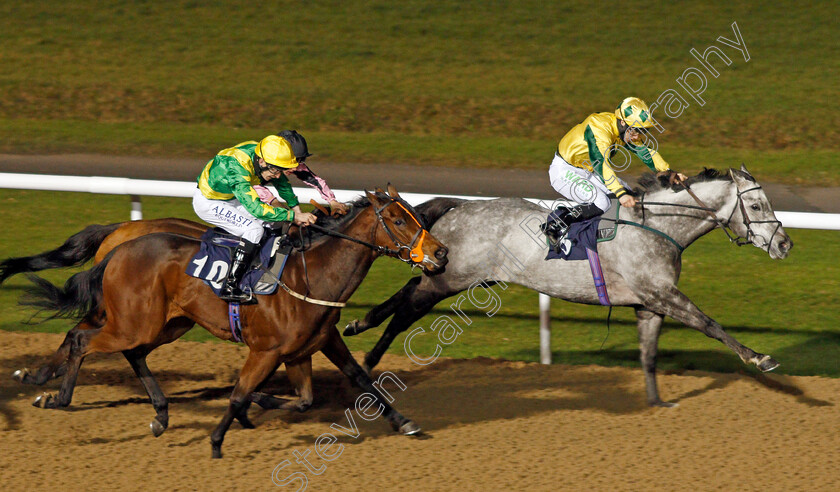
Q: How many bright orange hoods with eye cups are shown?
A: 0